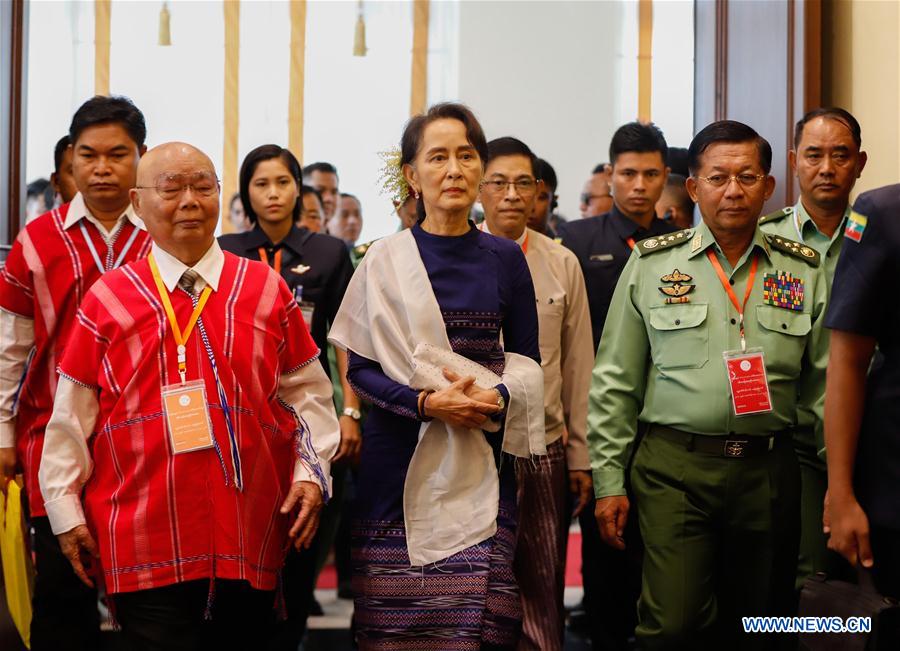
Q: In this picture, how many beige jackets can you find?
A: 1